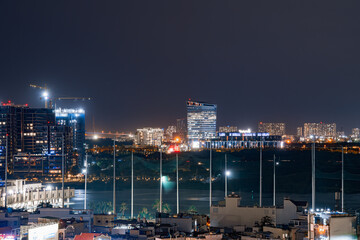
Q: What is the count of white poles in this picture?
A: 13